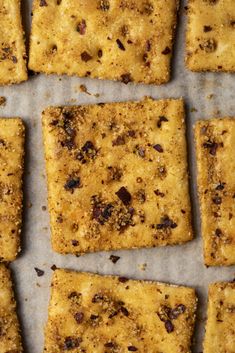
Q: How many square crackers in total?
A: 9